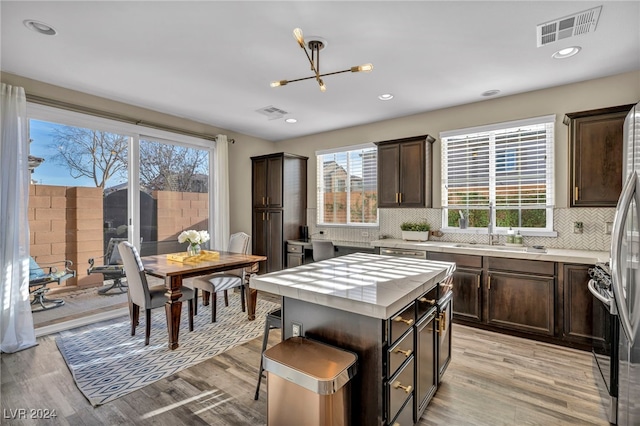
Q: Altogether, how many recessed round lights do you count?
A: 5